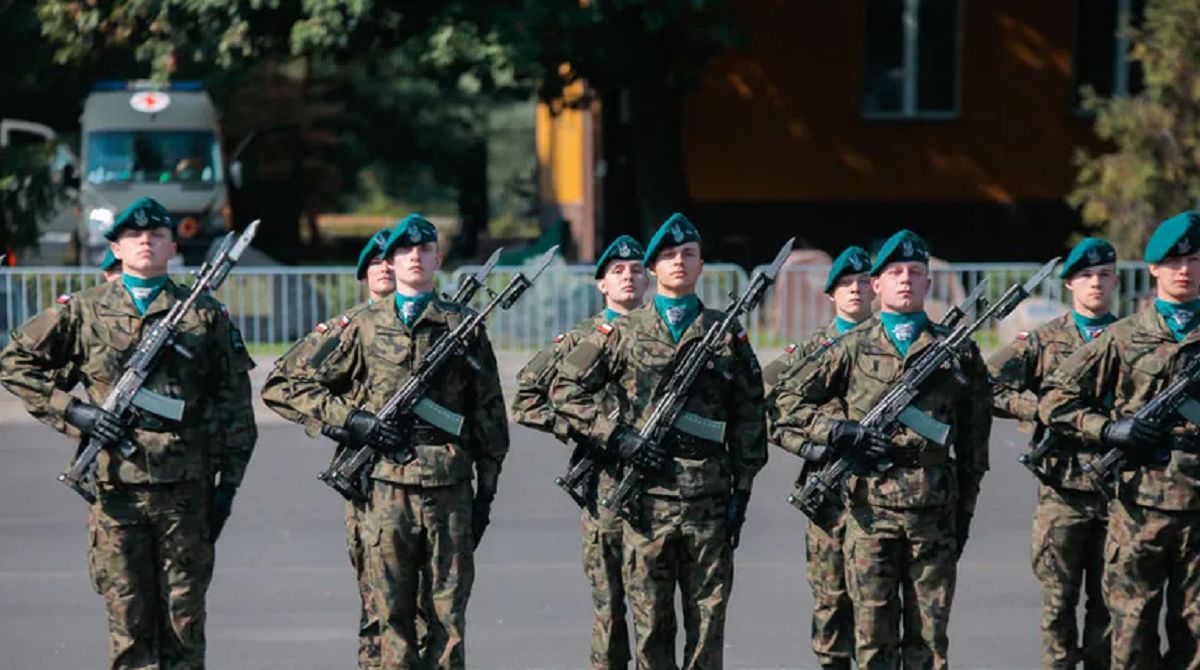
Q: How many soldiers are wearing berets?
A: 10